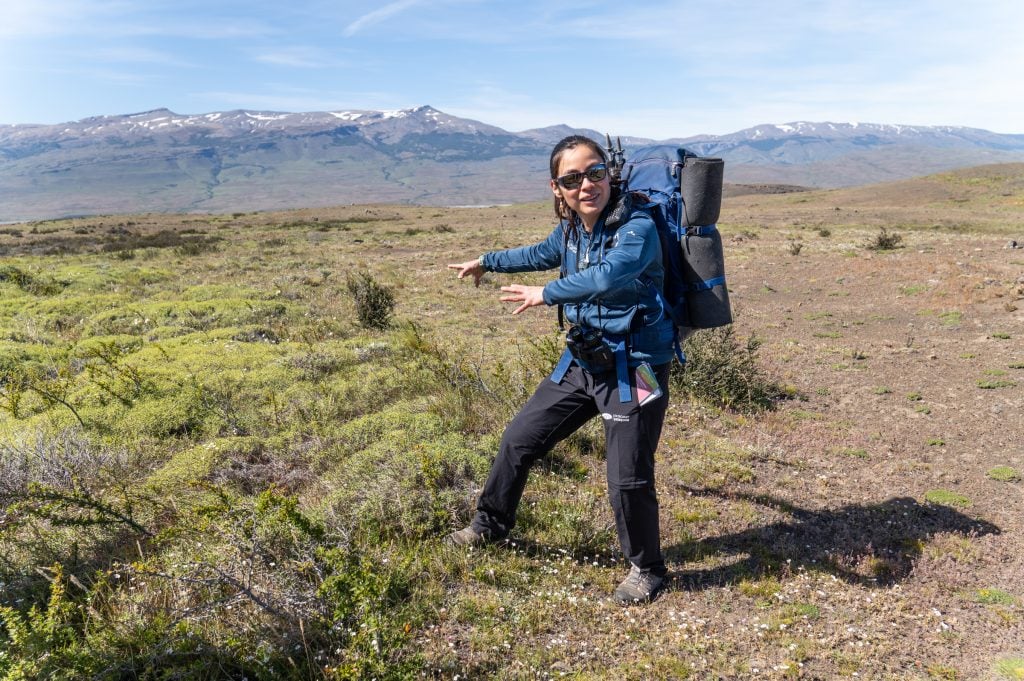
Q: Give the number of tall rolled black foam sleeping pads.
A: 1